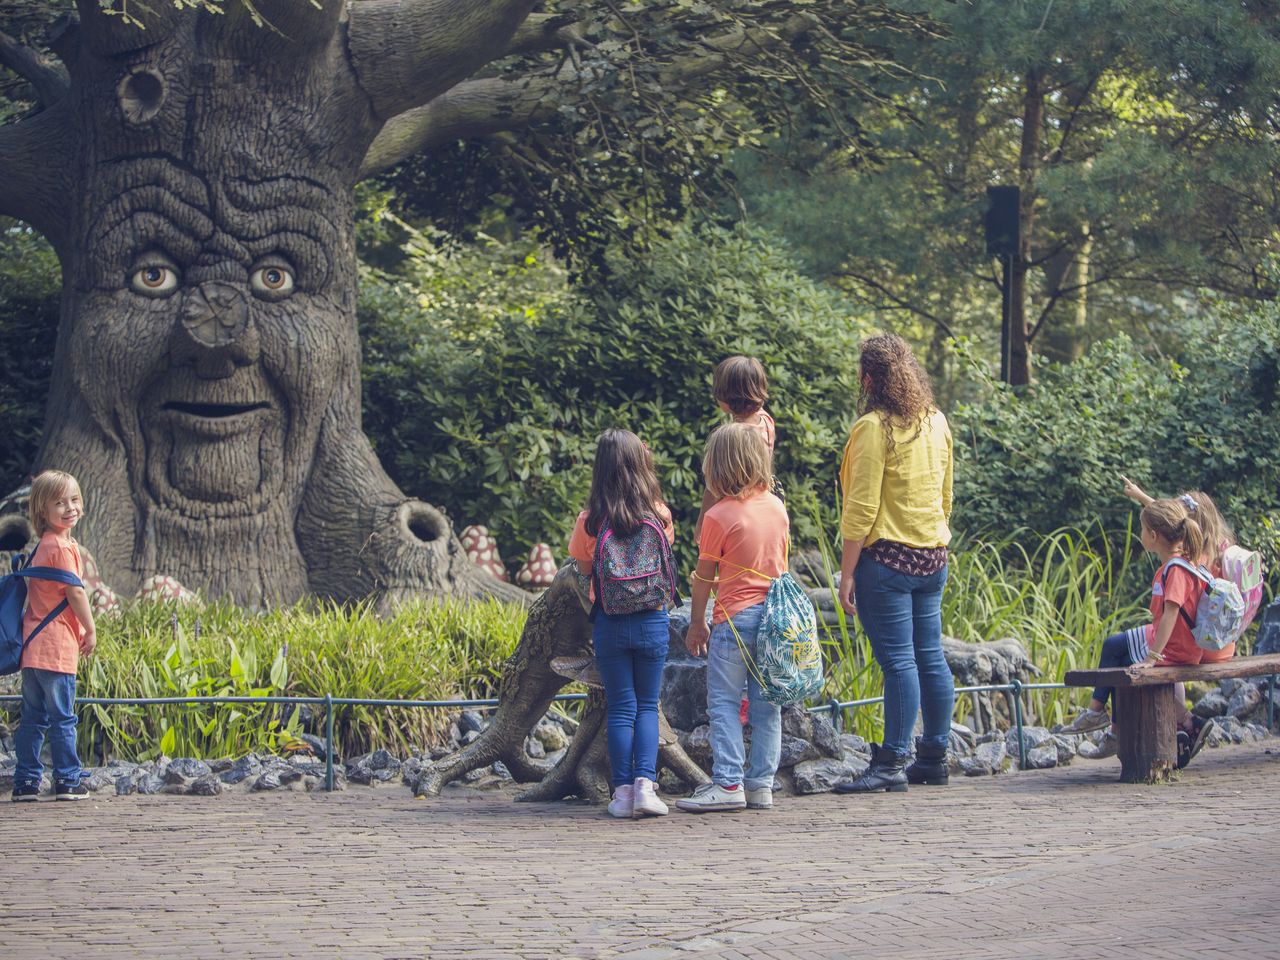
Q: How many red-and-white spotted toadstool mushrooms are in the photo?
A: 5